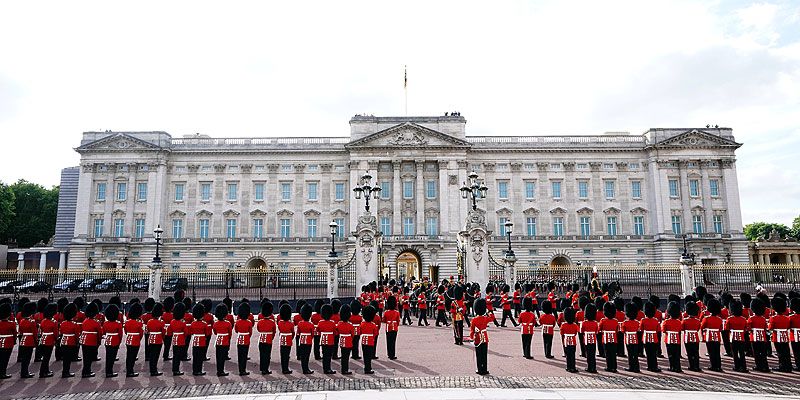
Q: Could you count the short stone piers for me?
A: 4